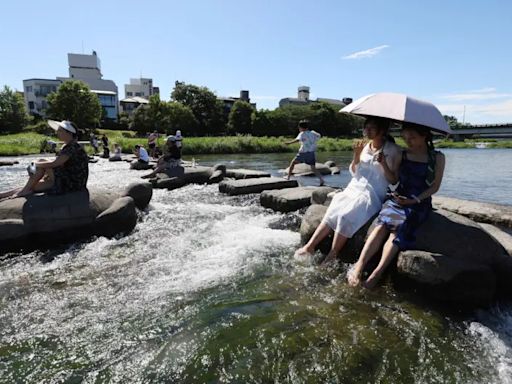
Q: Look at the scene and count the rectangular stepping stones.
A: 3